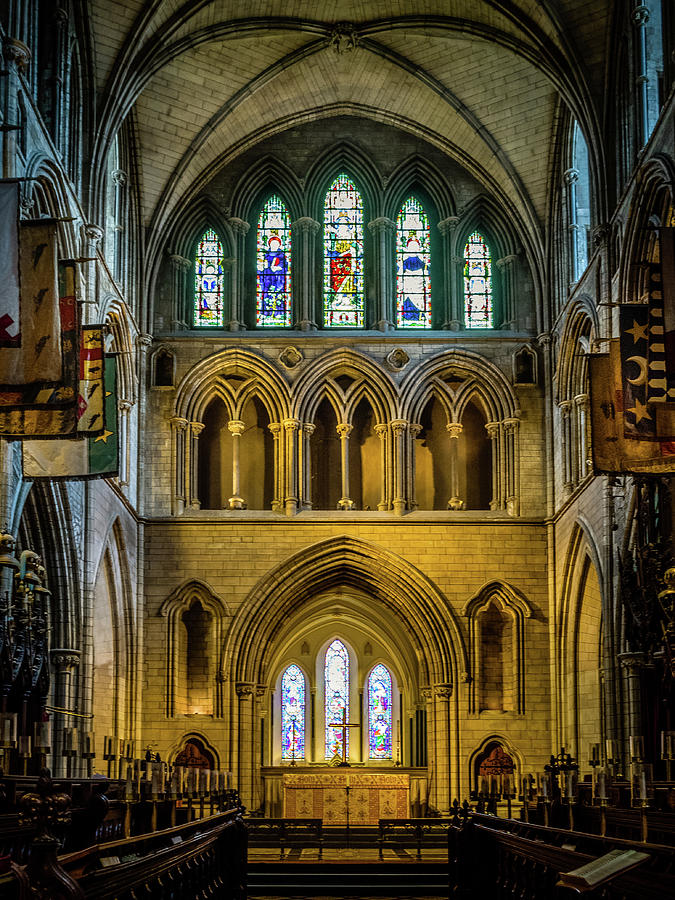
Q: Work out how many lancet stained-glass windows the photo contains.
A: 8